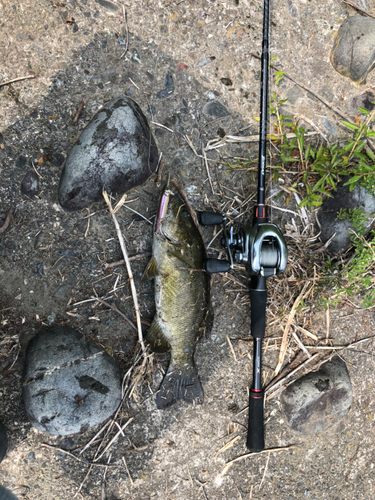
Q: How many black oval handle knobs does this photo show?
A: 2